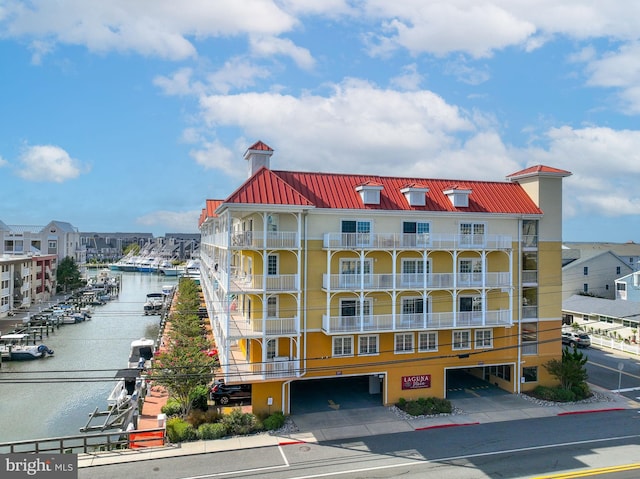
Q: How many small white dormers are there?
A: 3